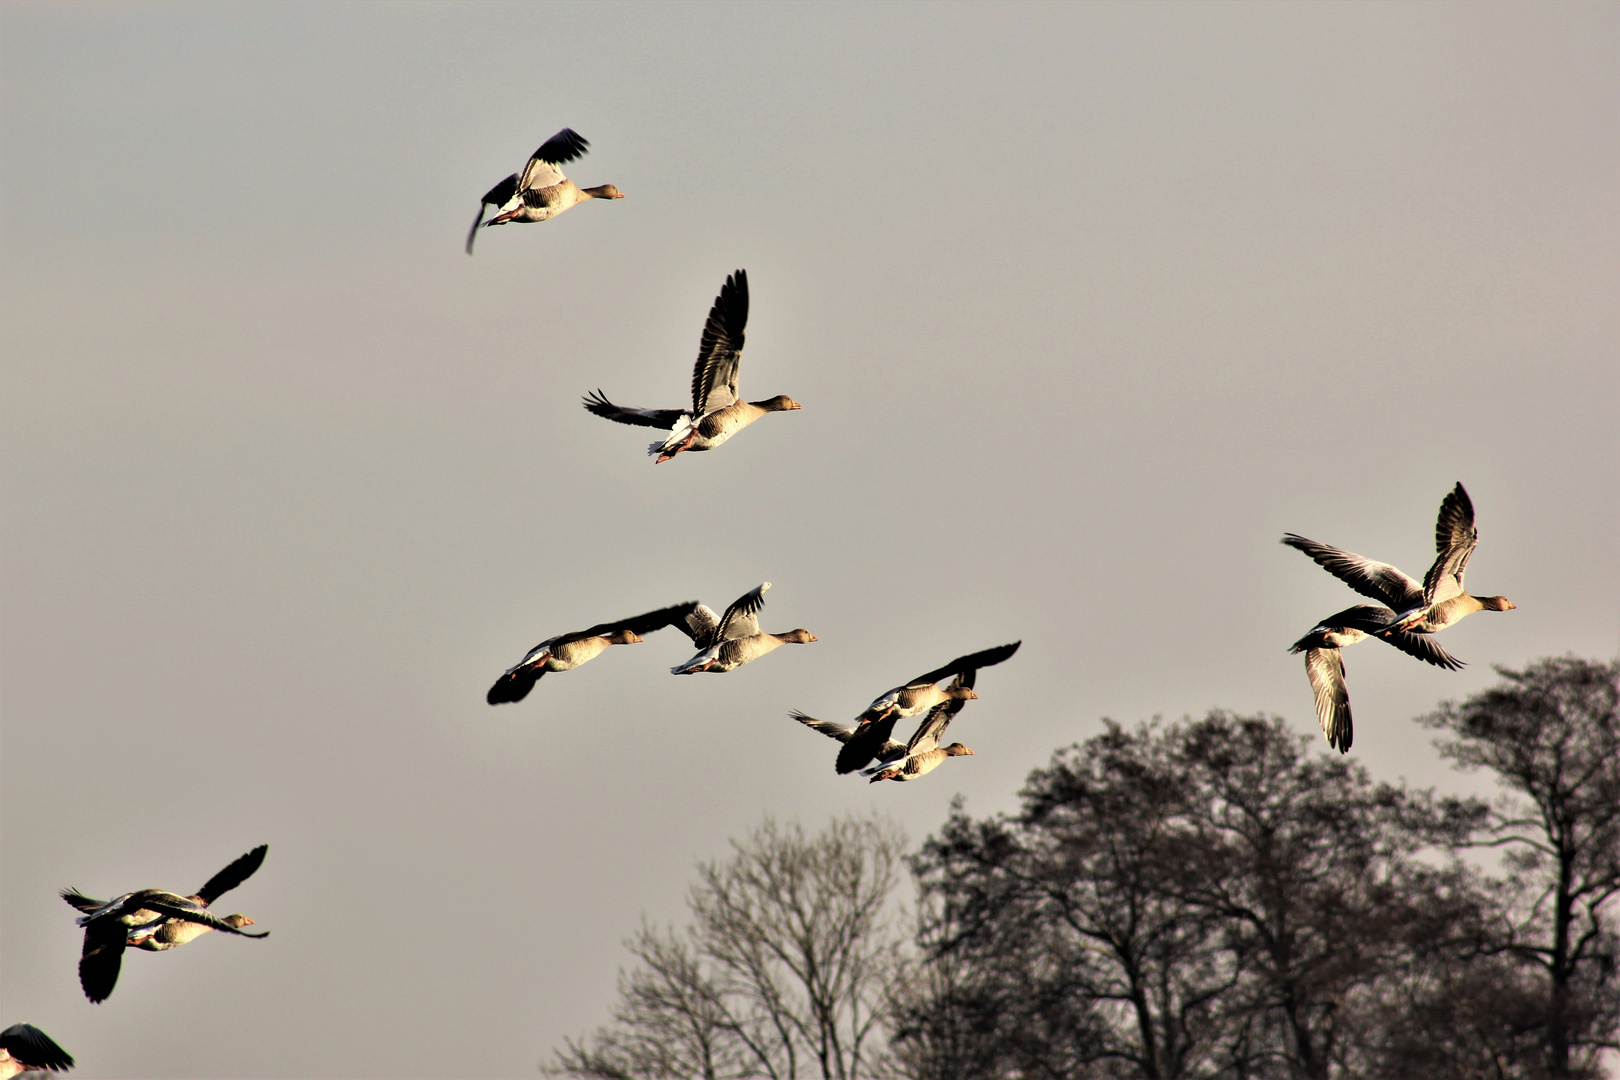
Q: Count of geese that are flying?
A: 11